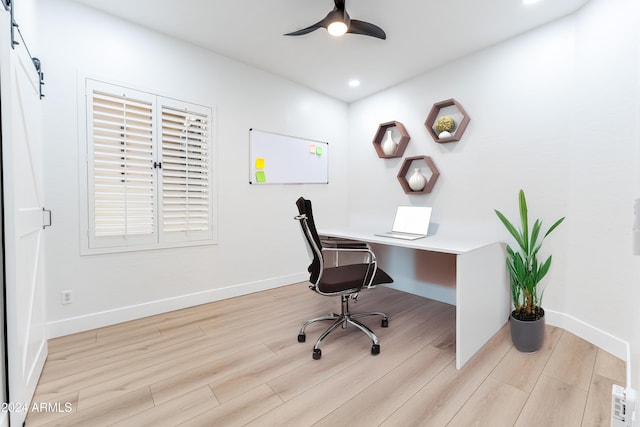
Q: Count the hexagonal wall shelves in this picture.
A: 3